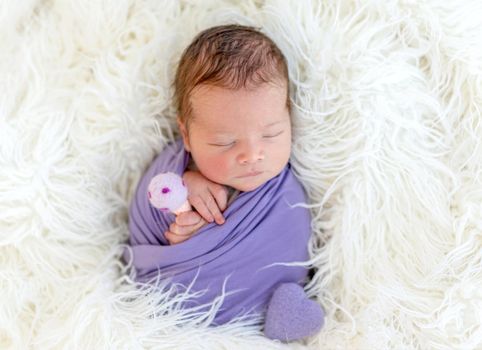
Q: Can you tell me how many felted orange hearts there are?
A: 0